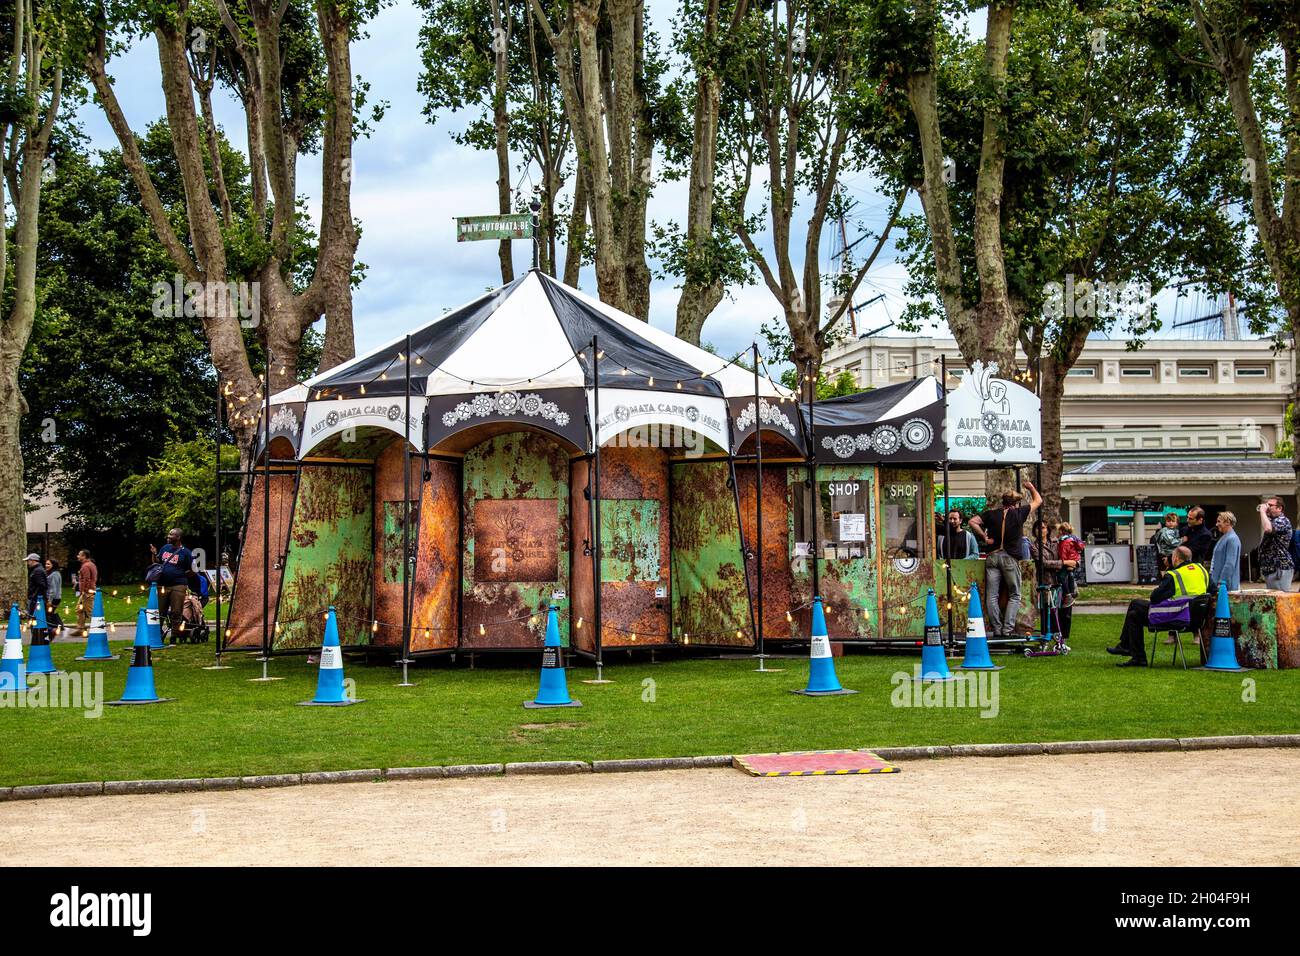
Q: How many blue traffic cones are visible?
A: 11